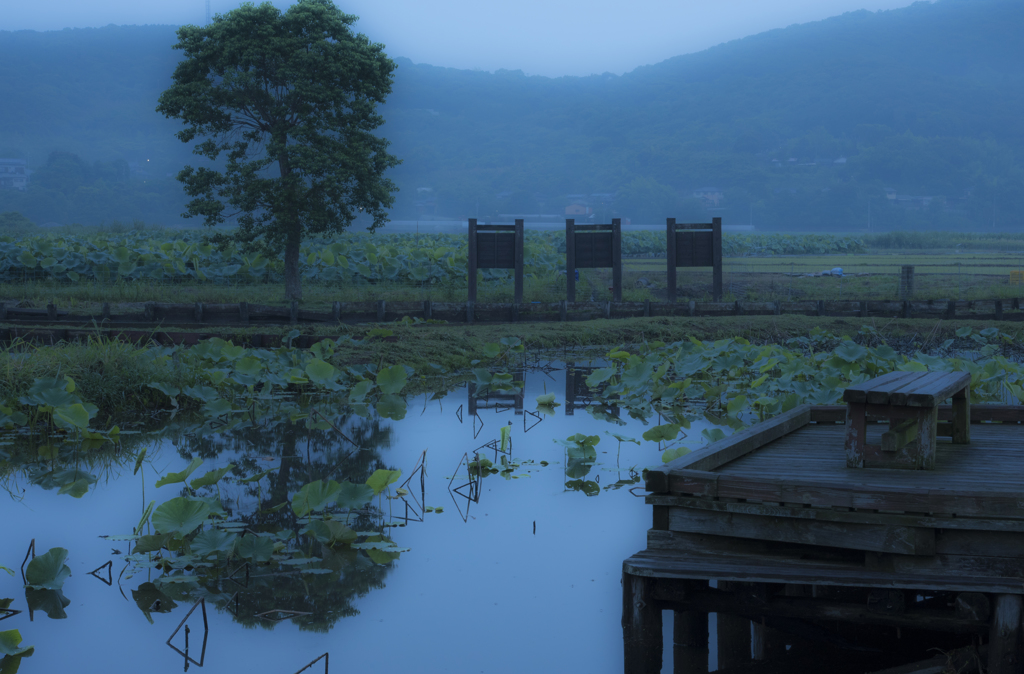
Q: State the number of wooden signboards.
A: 3